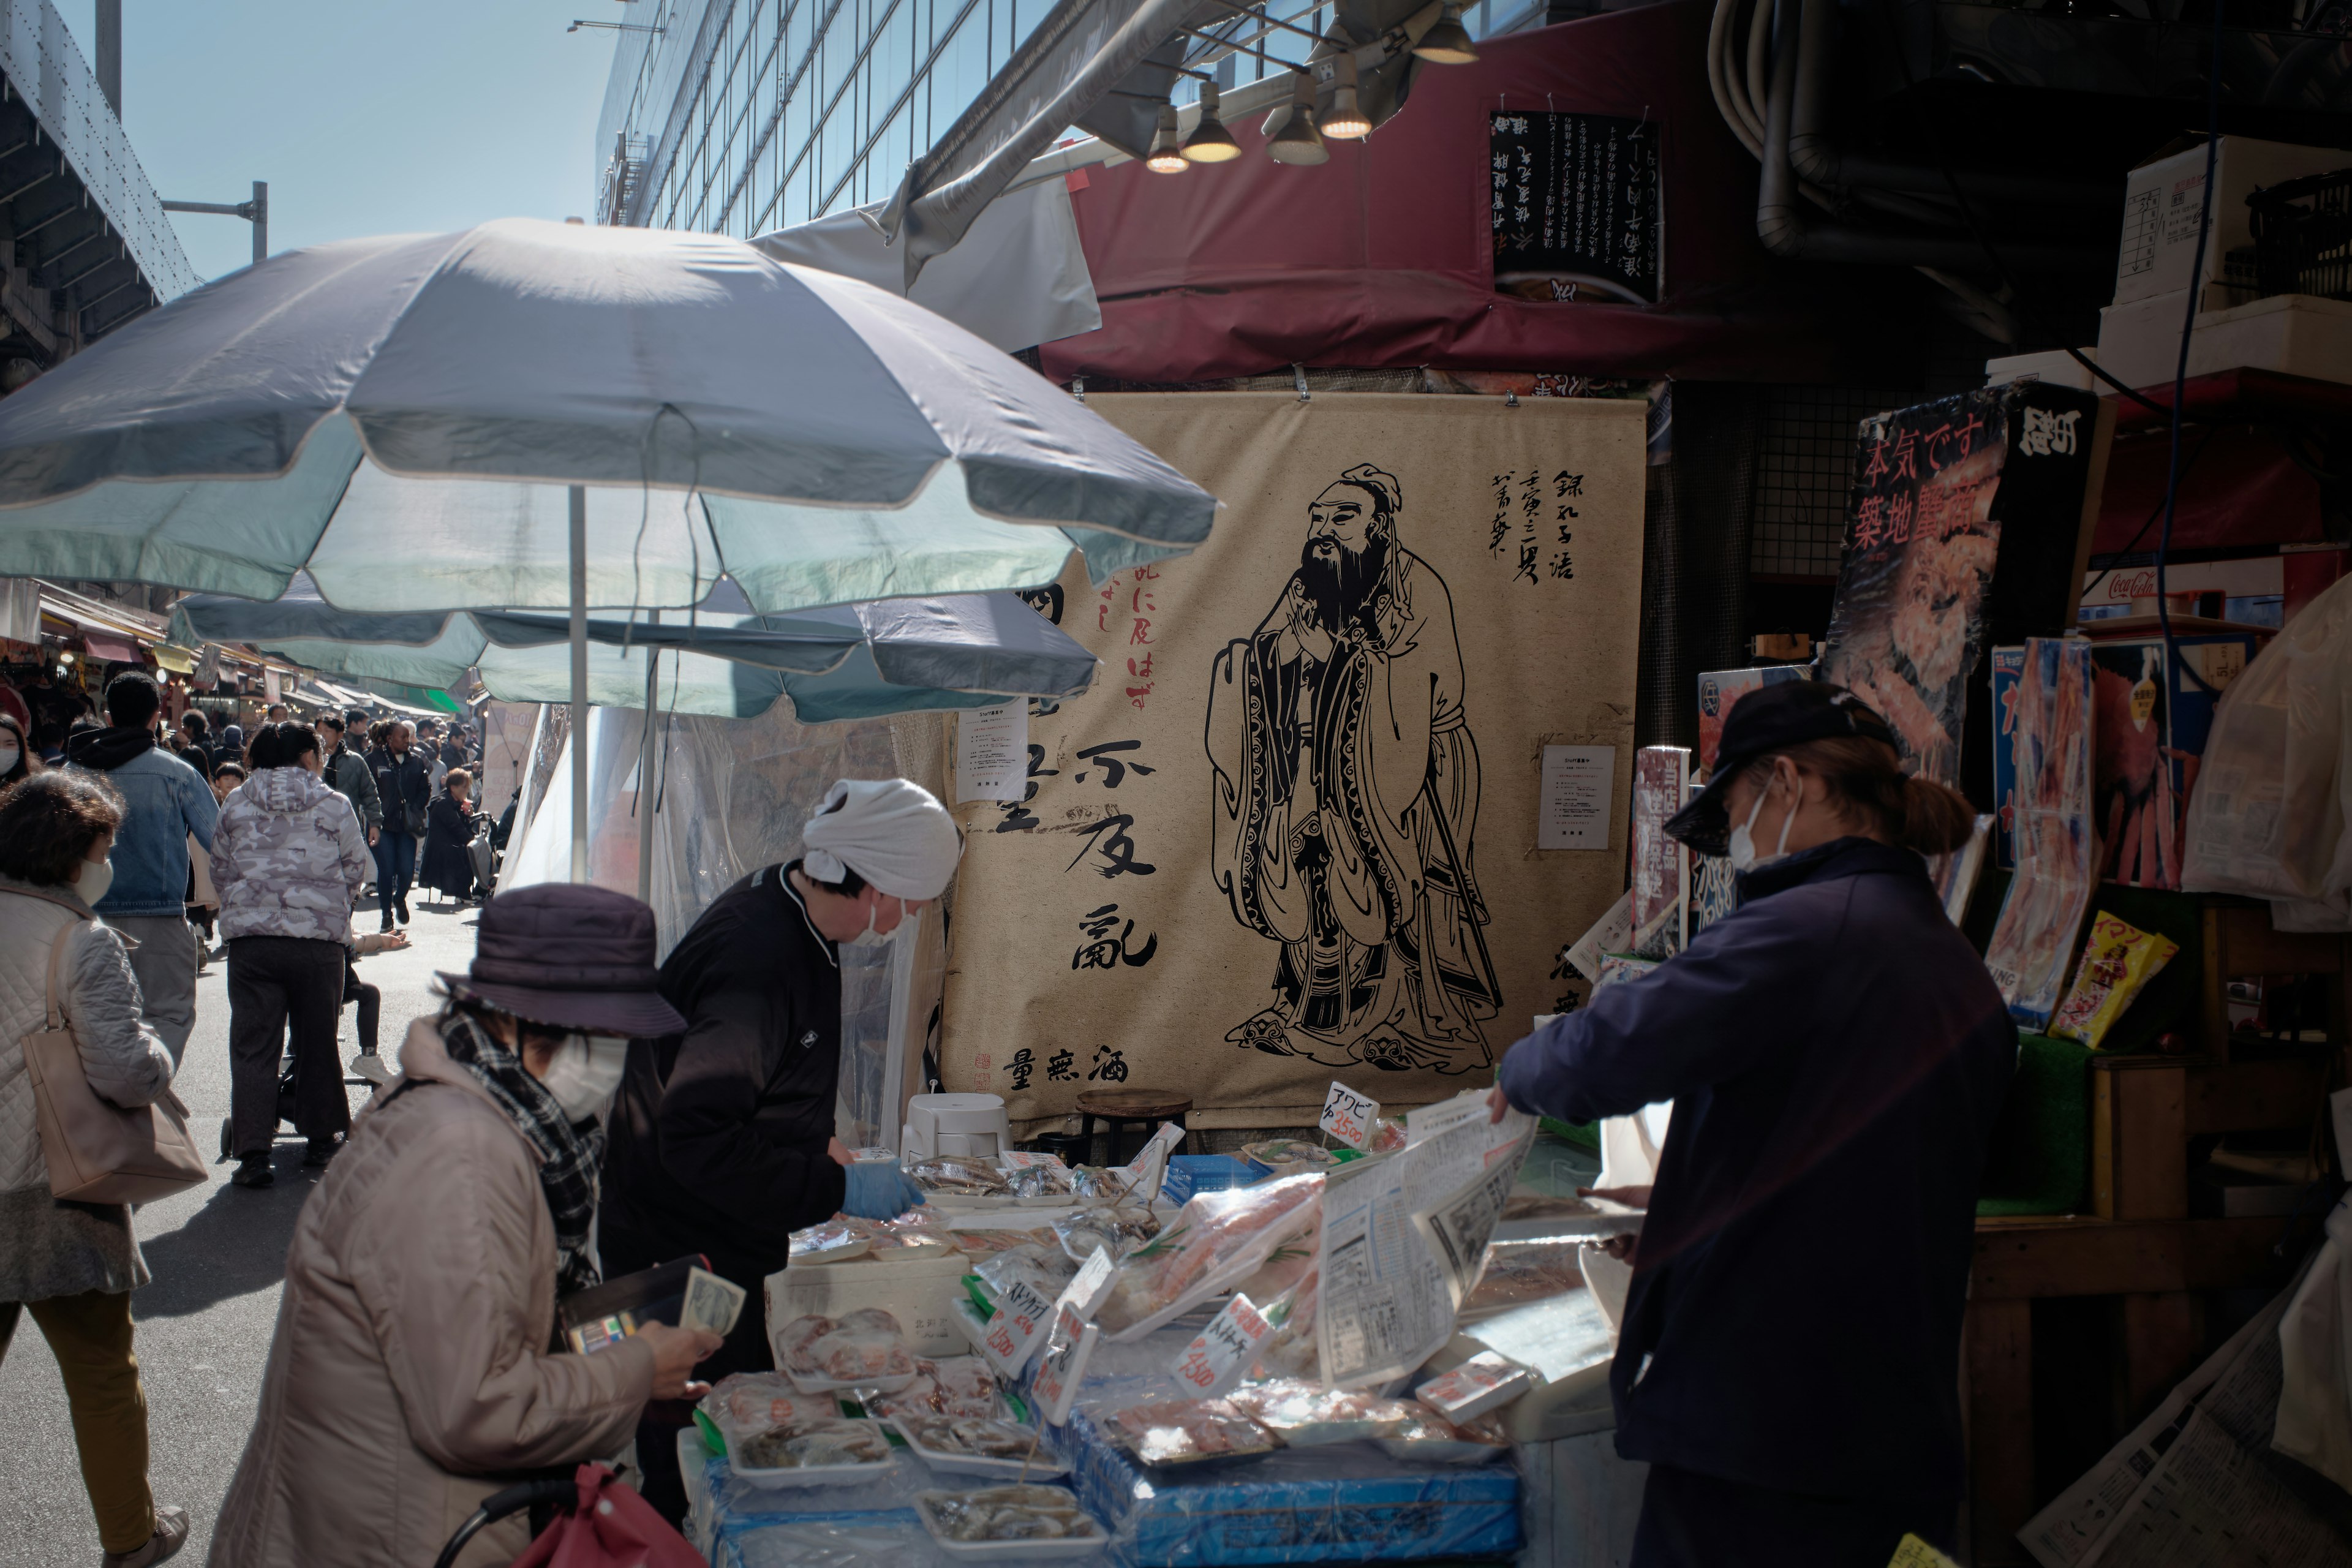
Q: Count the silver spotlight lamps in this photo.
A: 5